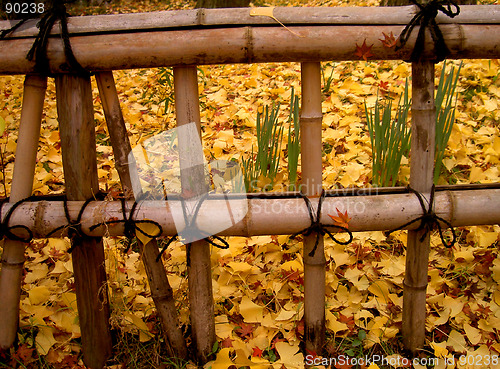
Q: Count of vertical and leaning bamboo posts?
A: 6